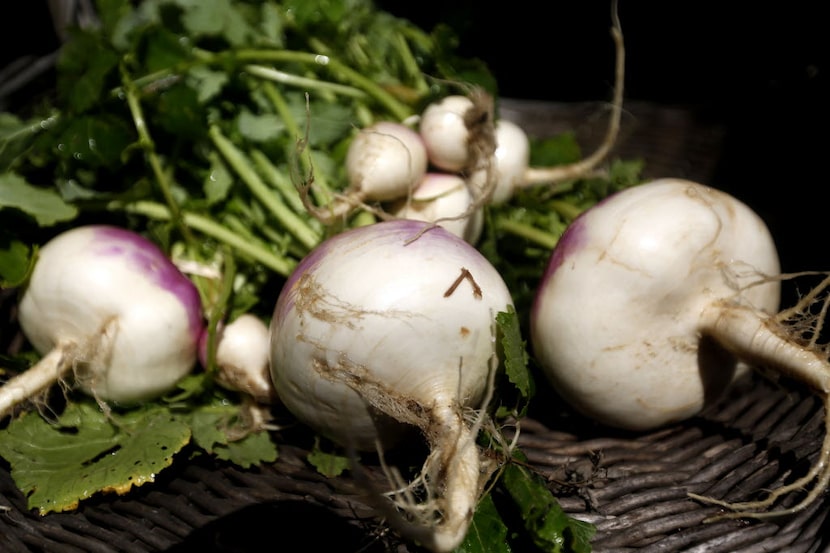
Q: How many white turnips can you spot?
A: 8